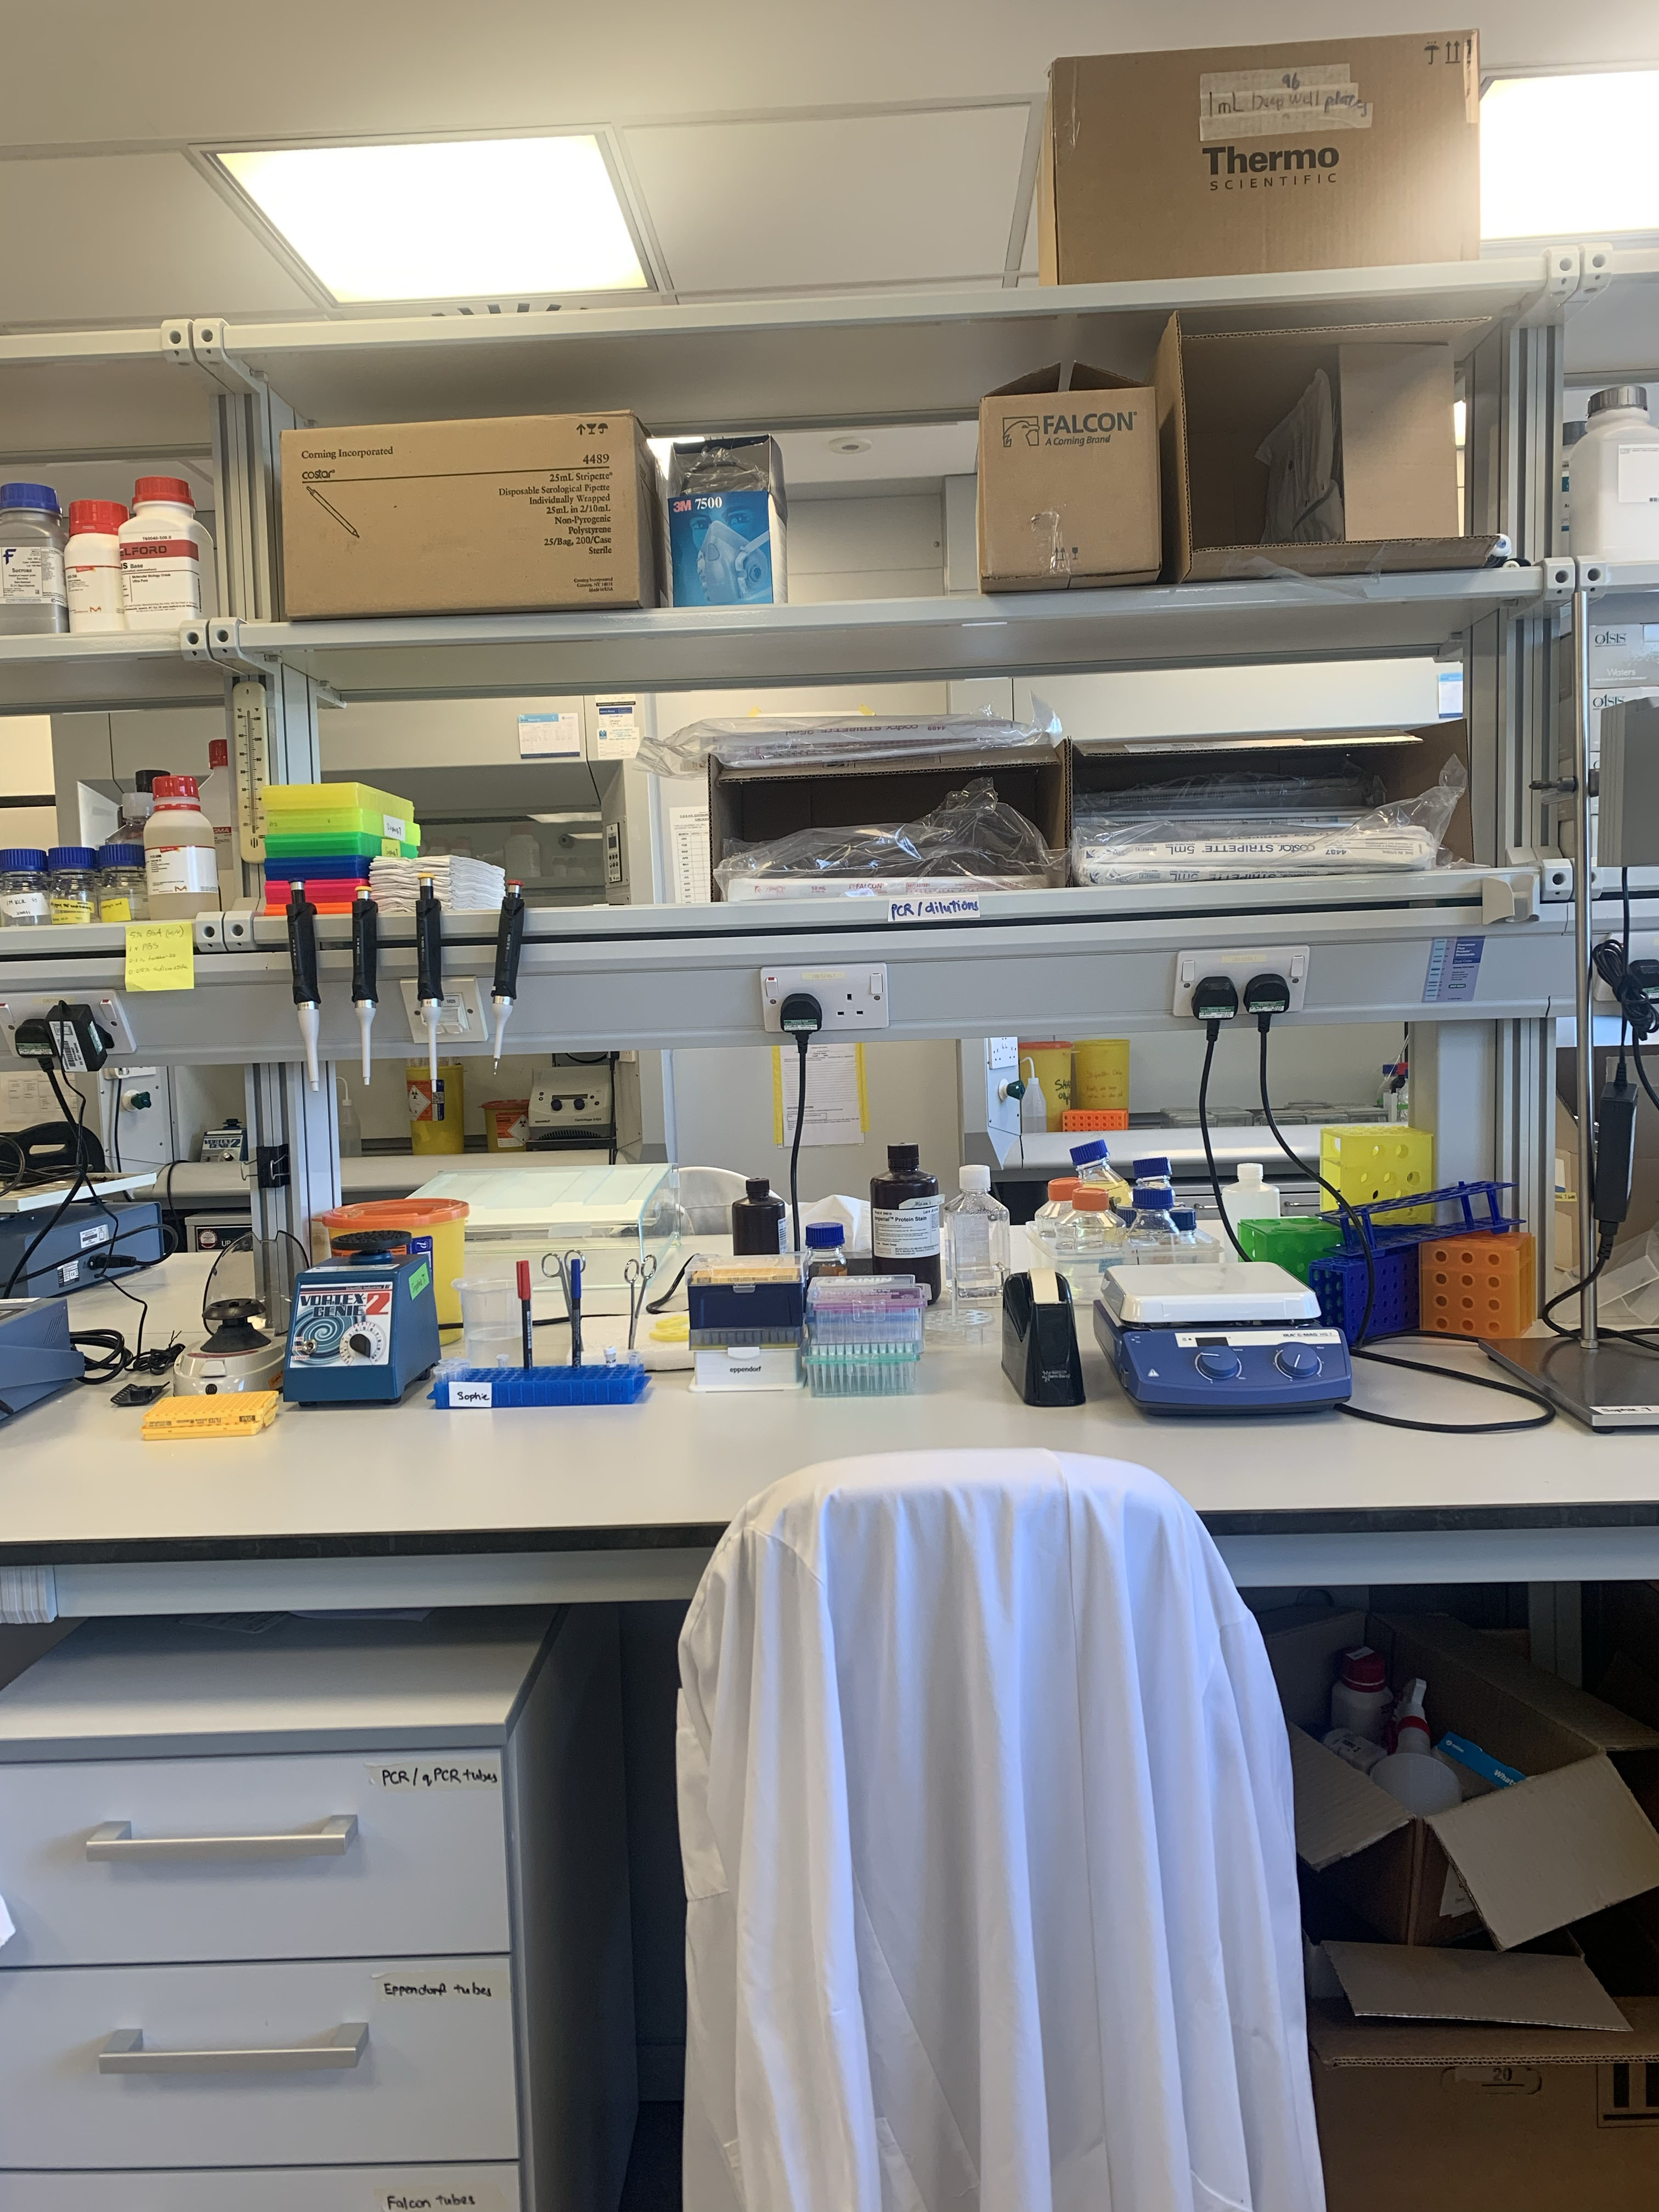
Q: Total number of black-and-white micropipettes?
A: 4